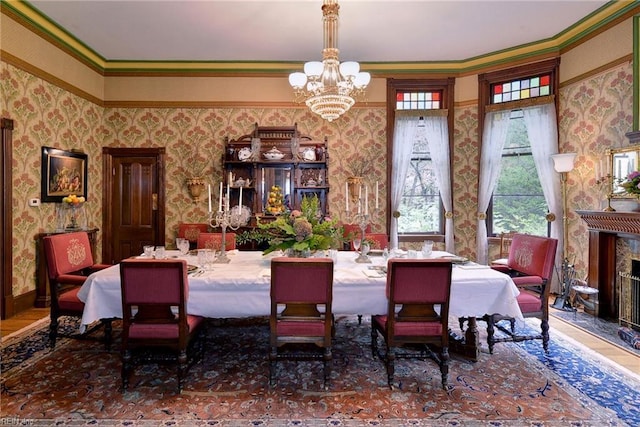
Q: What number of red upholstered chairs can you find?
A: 9